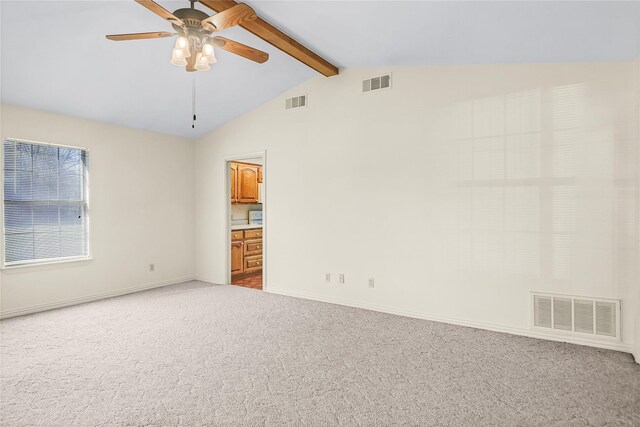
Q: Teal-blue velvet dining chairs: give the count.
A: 0